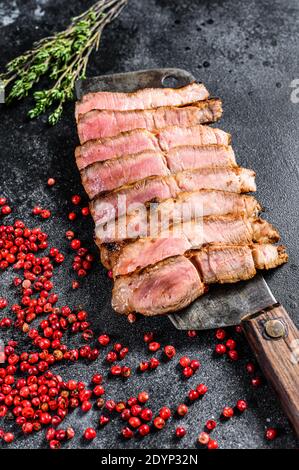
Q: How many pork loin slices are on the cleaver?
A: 8